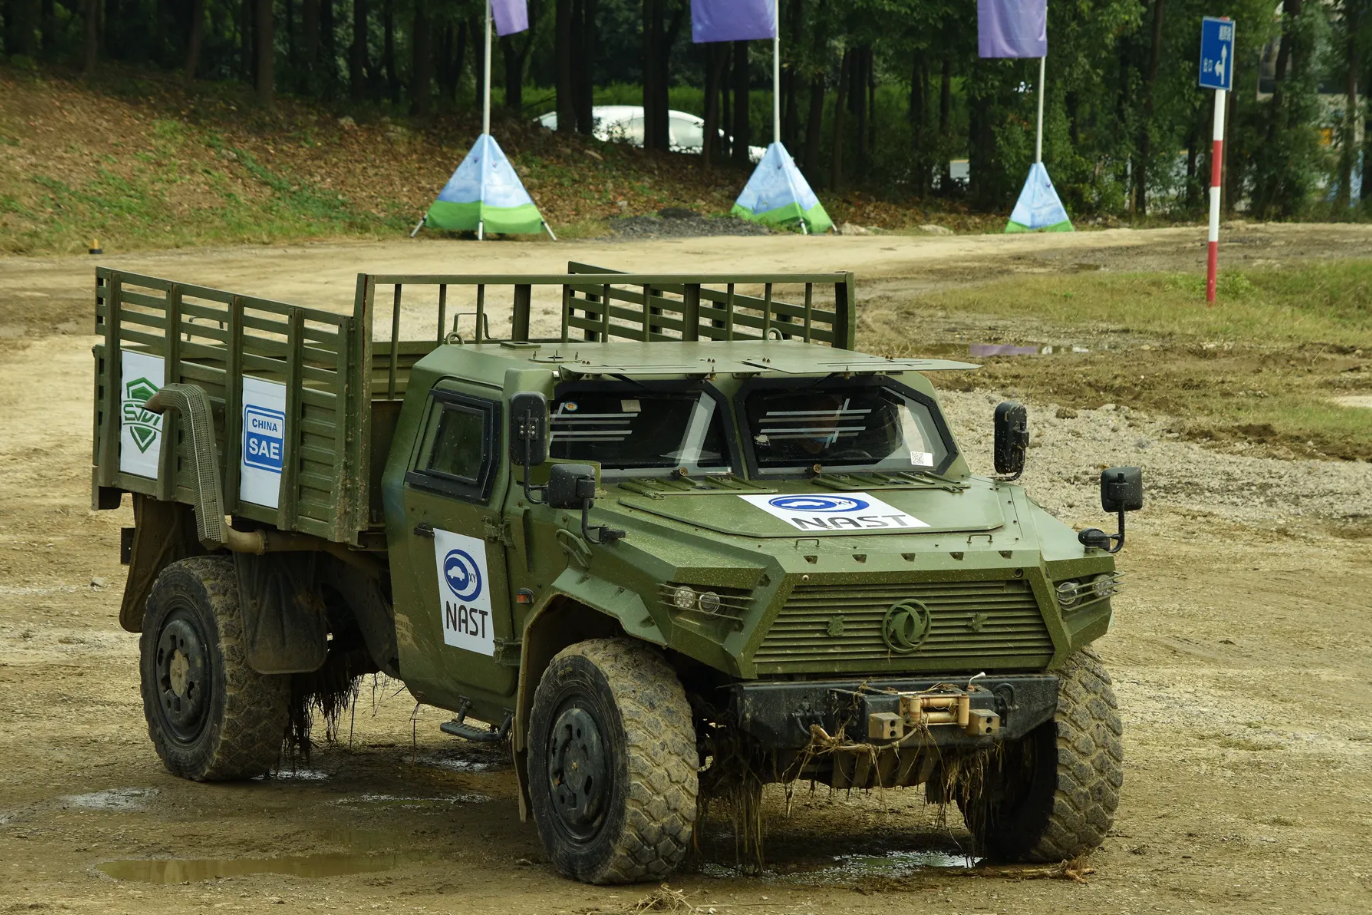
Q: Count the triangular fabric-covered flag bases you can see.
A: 3